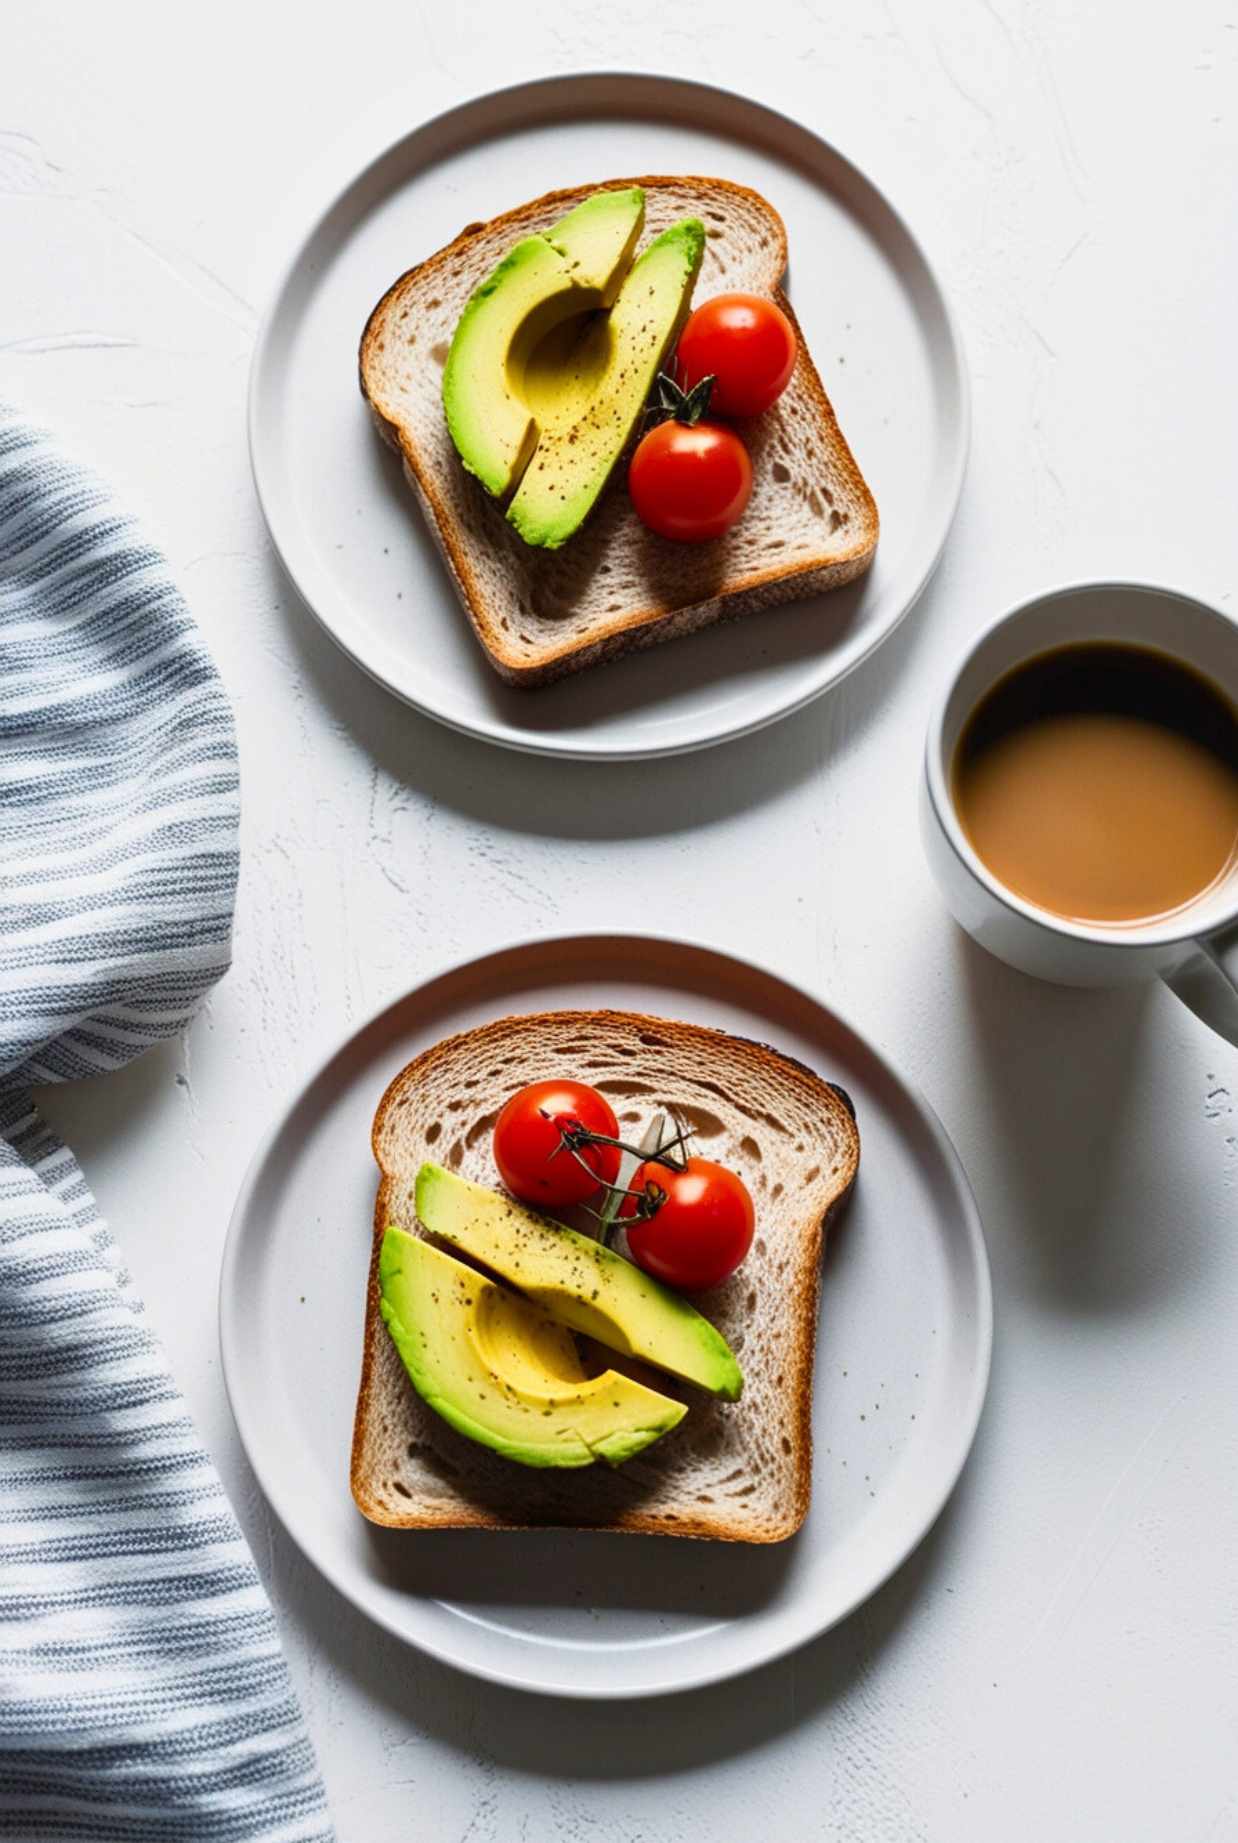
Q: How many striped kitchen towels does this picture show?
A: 1